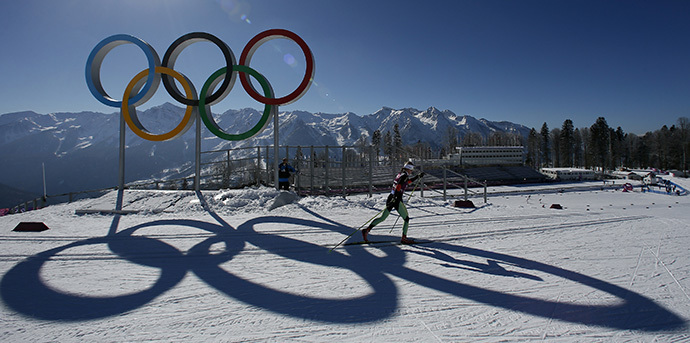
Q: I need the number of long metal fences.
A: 1